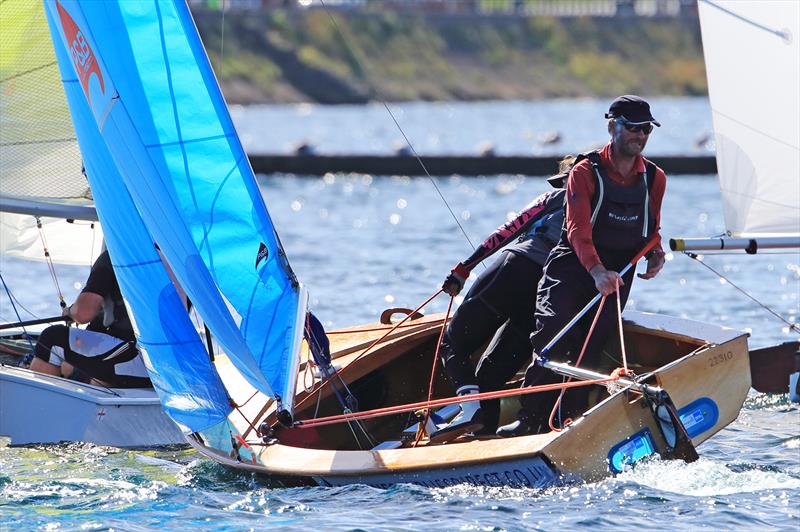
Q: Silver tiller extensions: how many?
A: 1